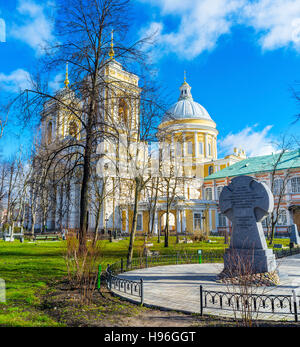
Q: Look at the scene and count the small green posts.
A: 2